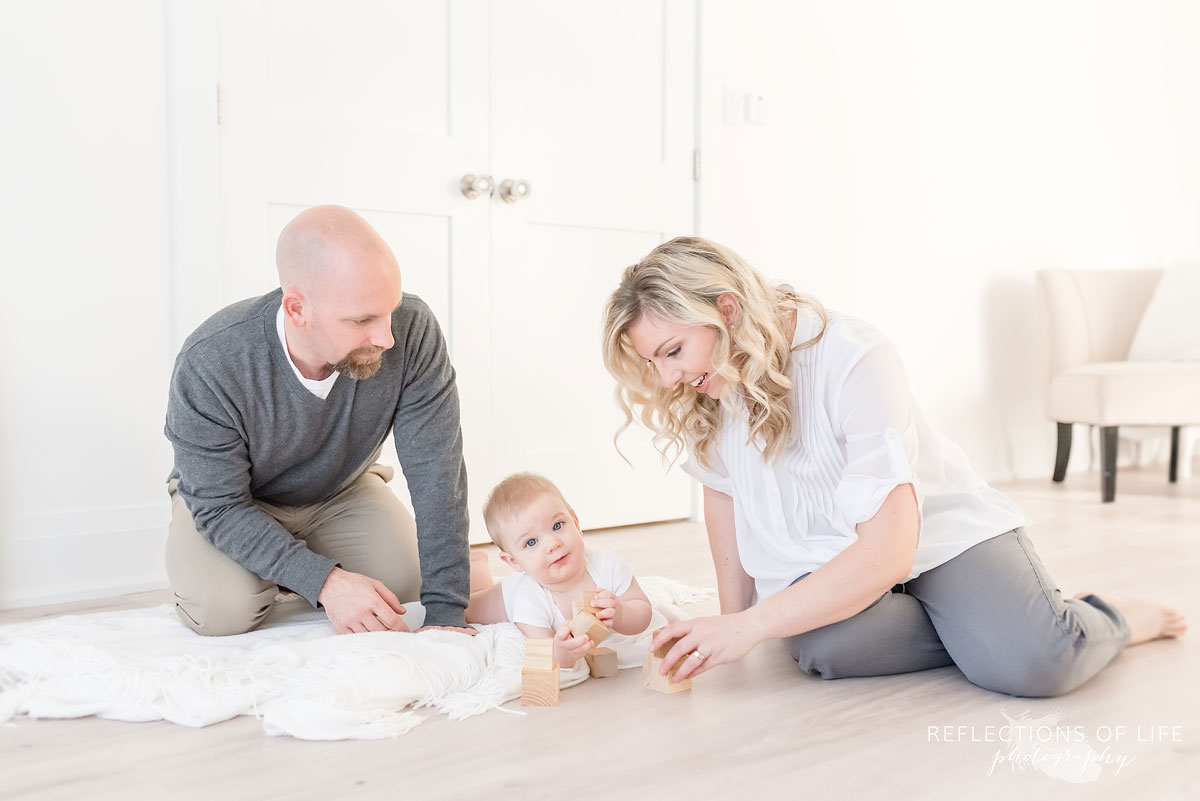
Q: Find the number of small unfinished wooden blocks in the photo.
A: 7